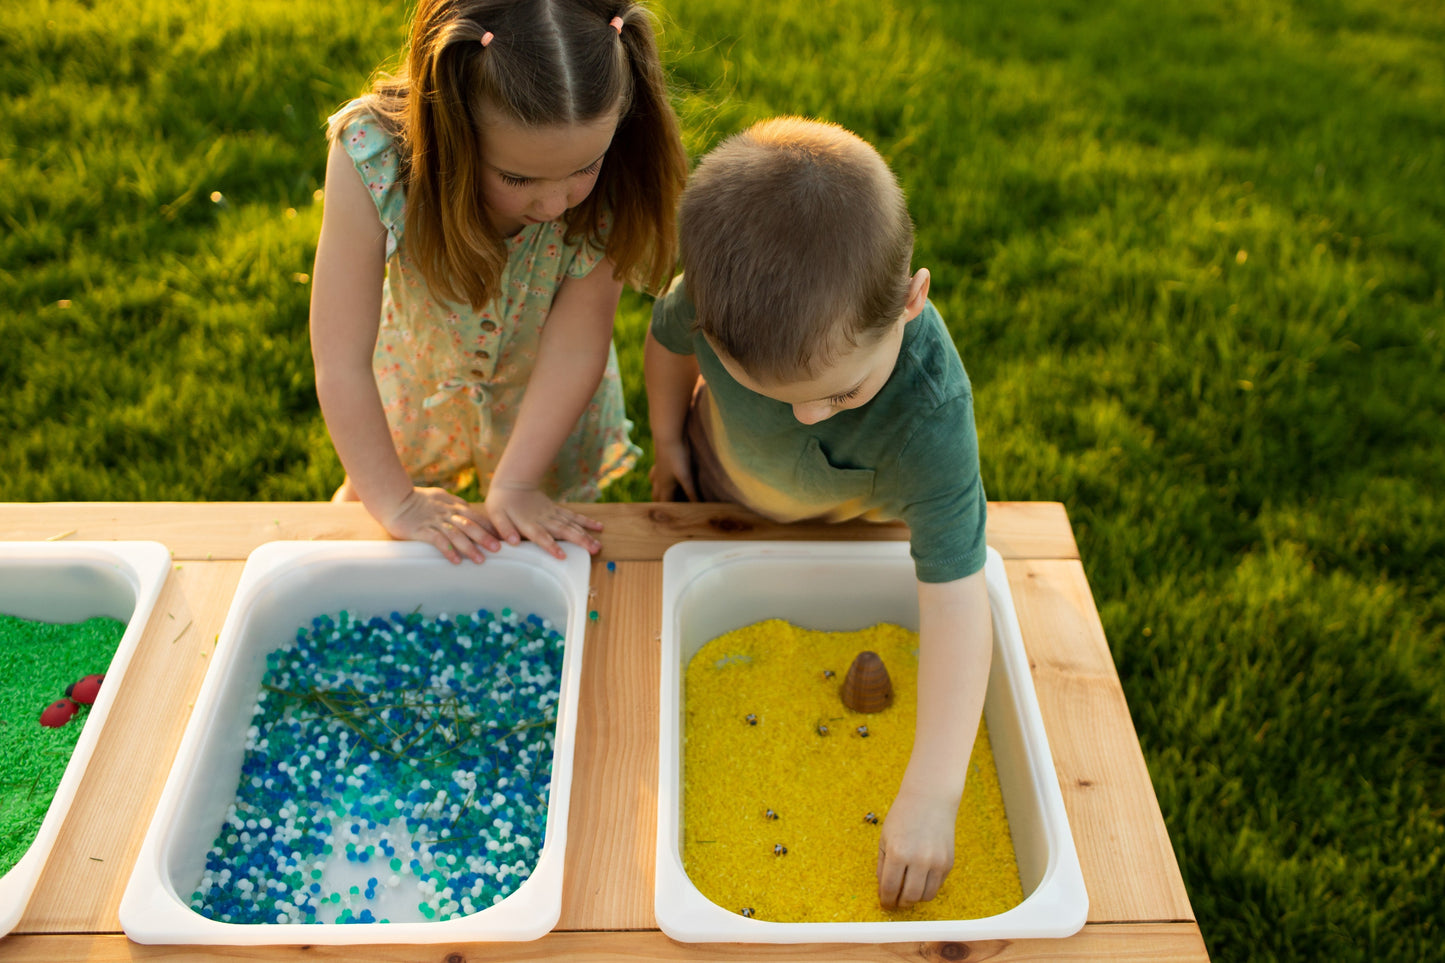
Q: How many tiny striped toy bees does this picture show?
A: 8